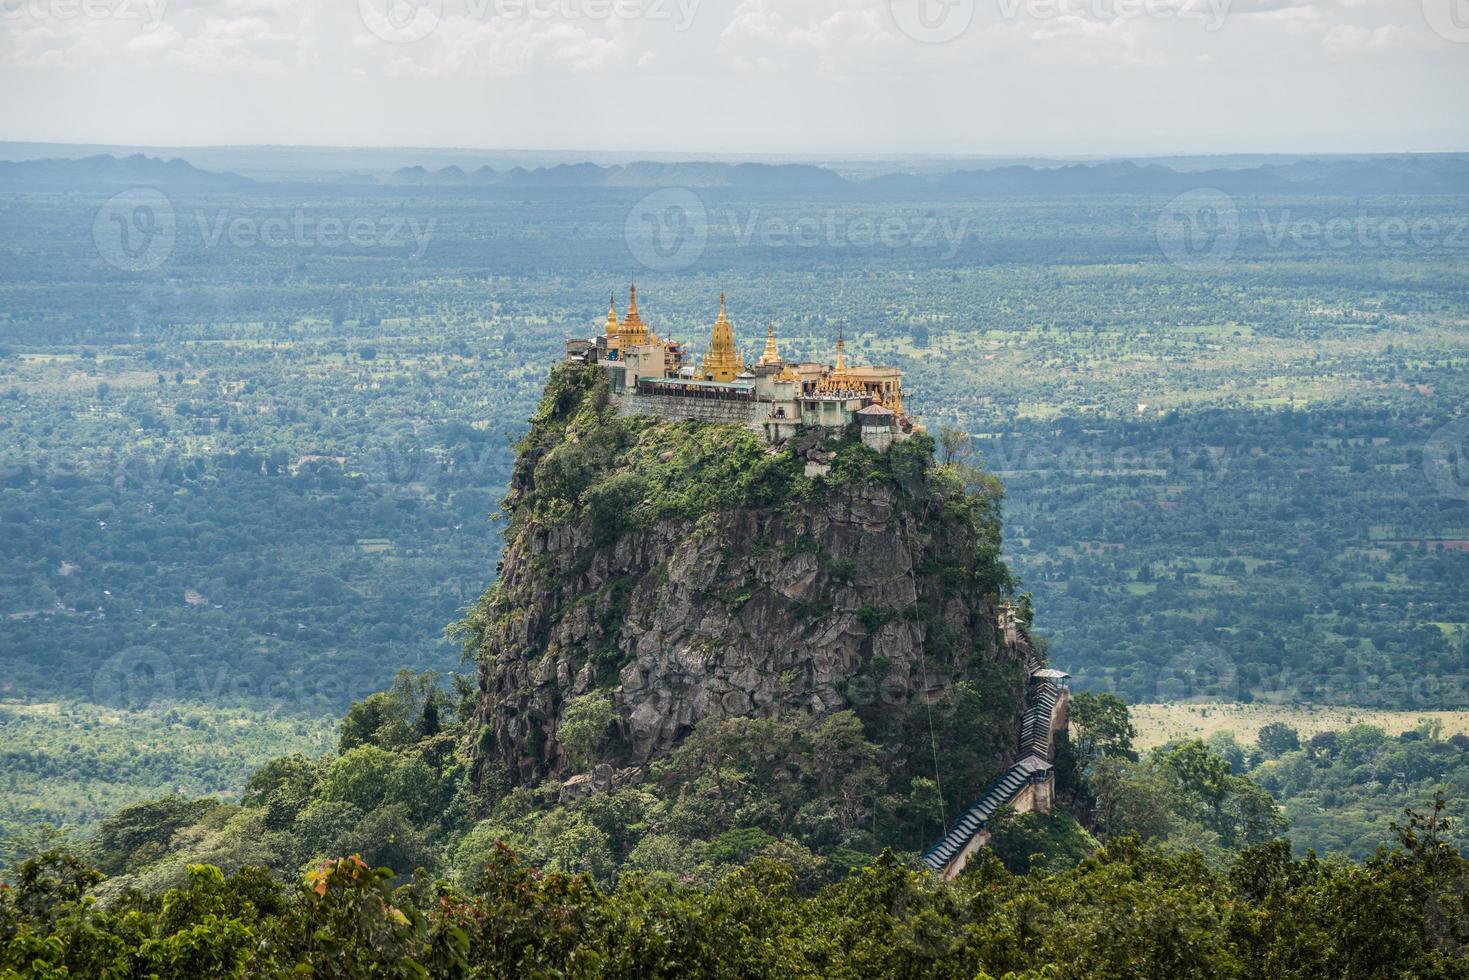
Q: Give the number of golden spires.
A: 5